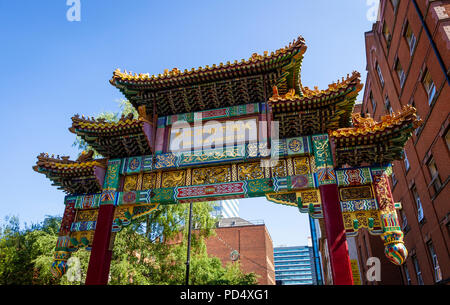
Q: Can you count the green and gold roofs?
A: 5